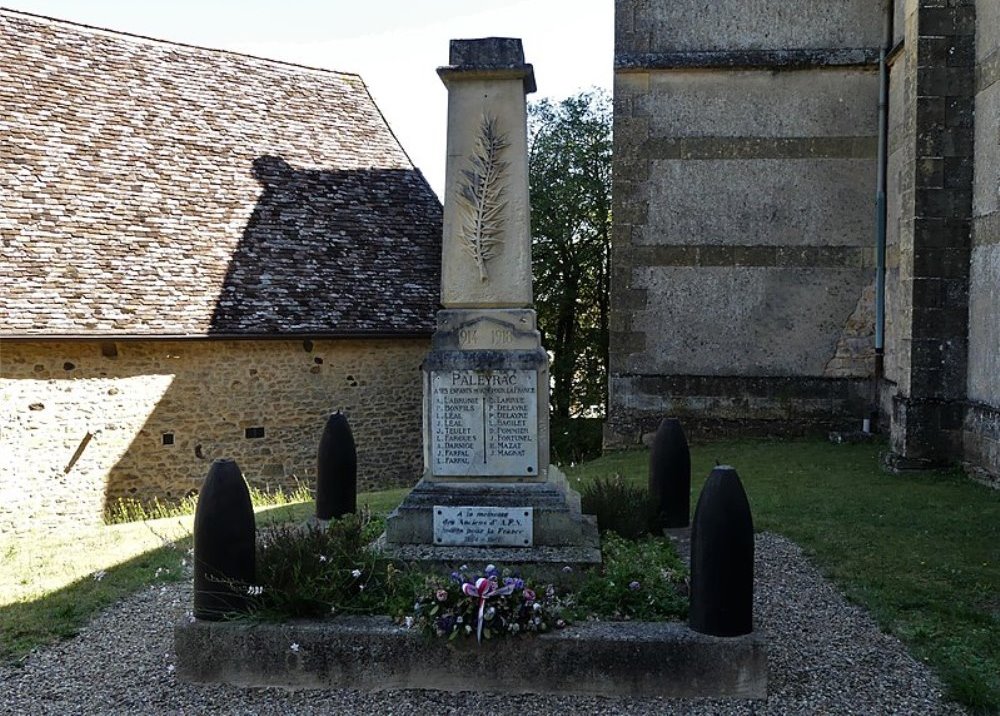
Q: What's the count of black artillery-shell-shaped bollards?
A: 4